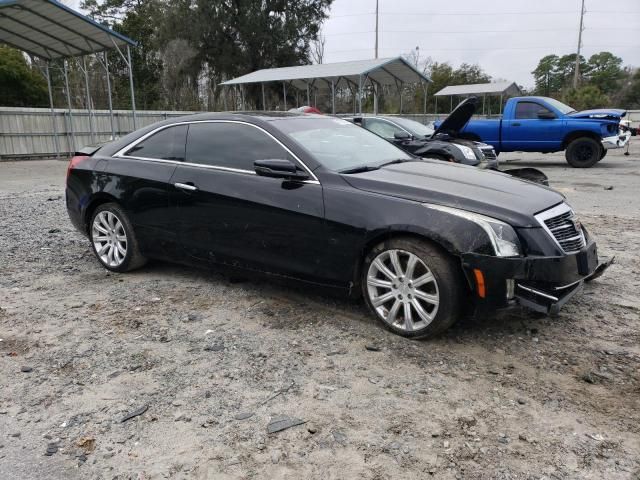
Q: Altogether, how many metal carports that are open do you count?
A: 3